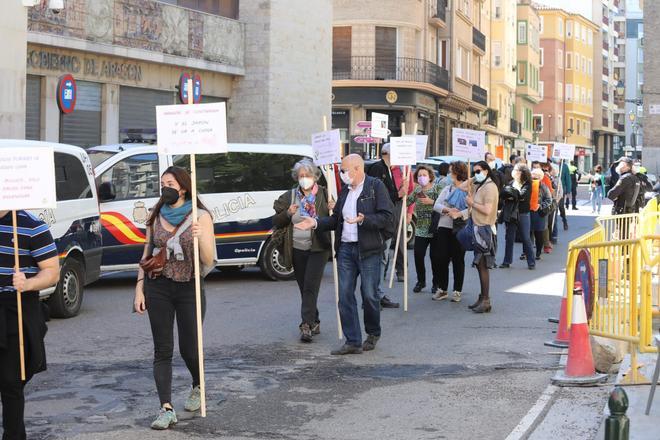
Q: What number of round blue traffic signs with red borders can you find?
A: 4